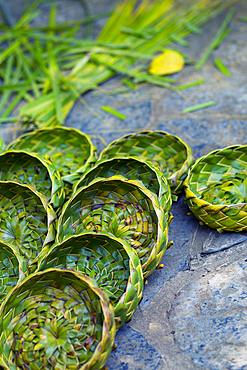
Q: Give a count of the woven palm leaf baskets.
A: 10